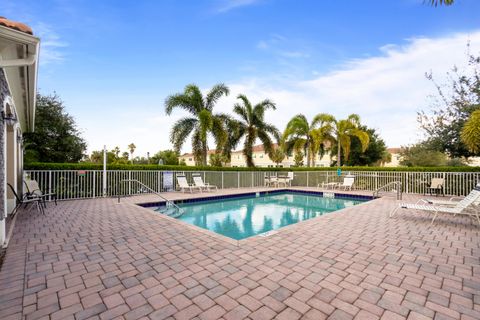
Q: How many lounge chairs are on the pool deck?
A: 5